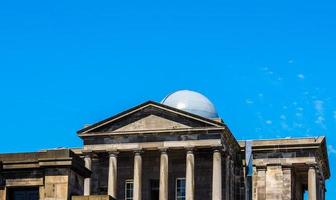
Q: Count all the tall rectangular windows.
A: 2